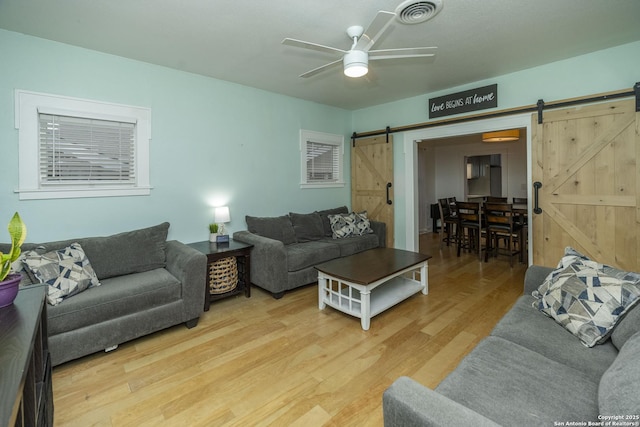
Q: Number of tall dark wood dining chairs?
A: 6